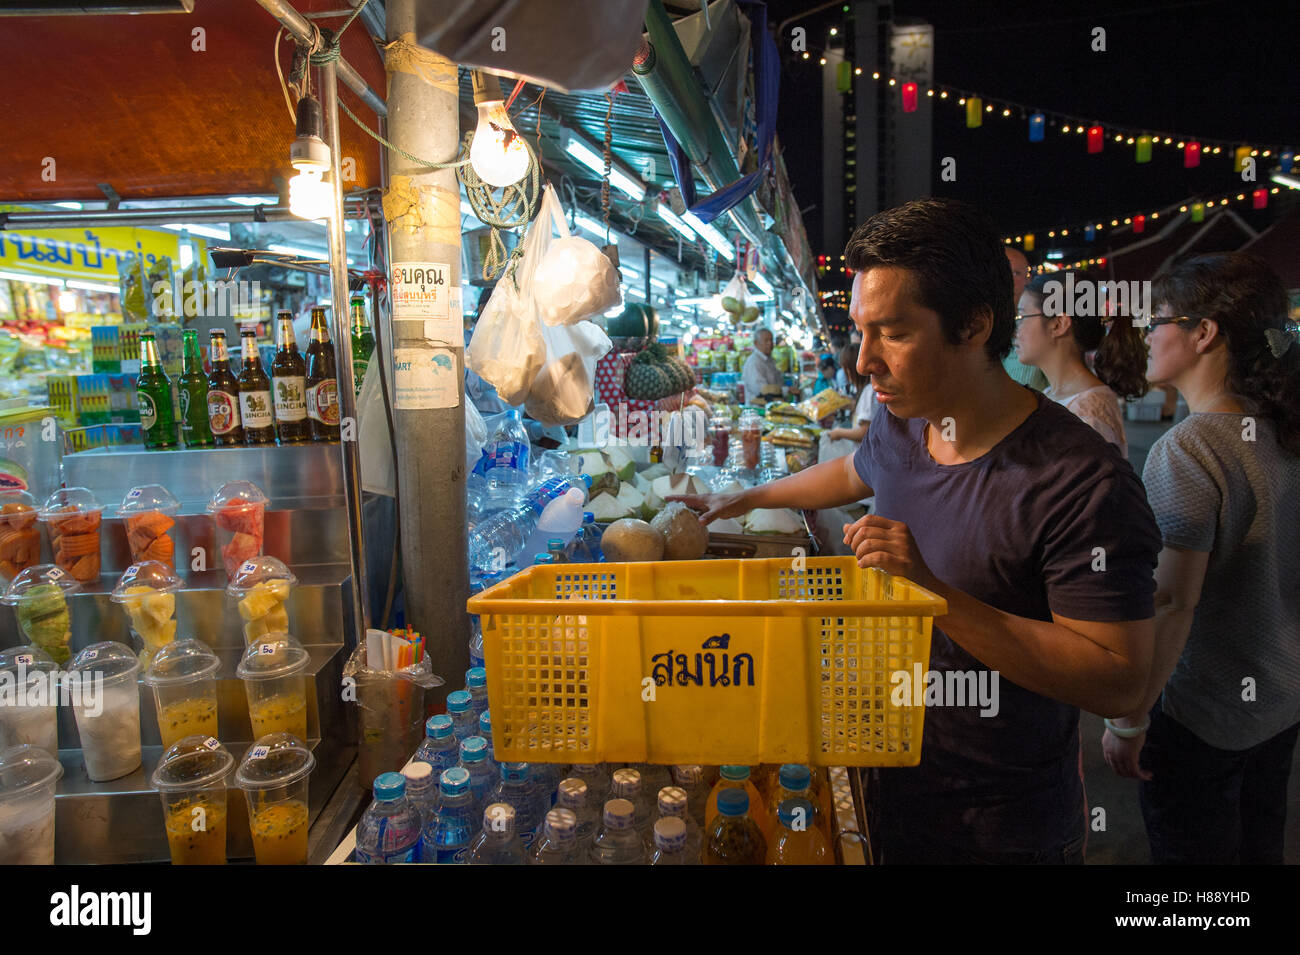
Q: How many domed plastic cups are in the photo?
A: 14